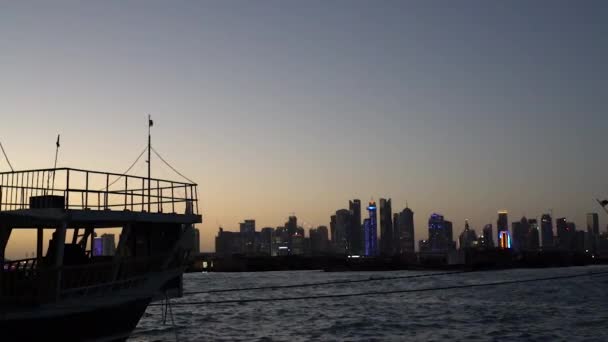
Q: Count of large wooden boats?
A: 1